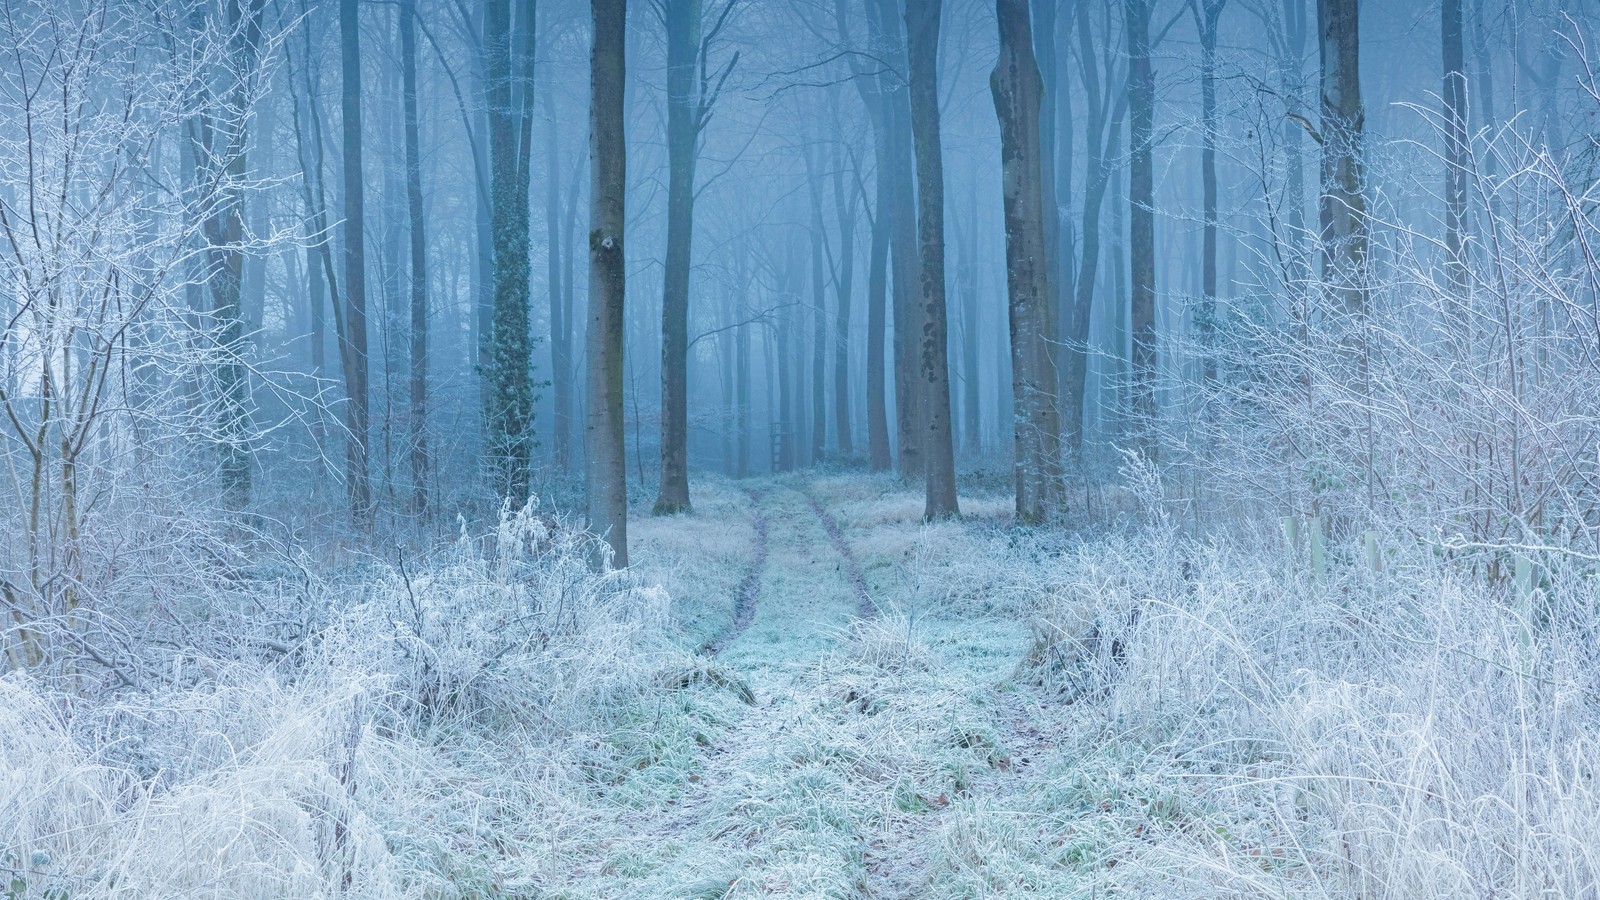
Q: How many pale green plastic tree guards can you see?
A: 4